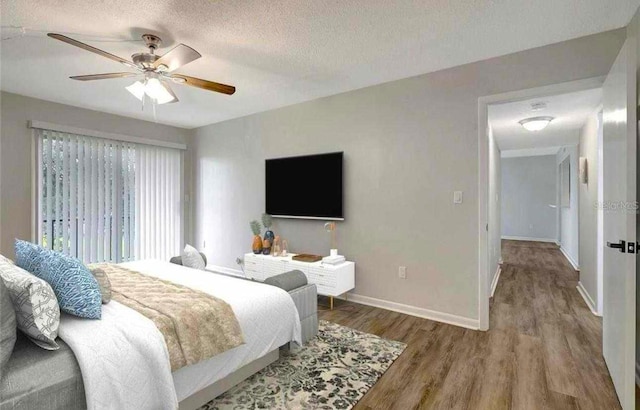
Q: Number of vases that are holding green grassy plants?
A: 2